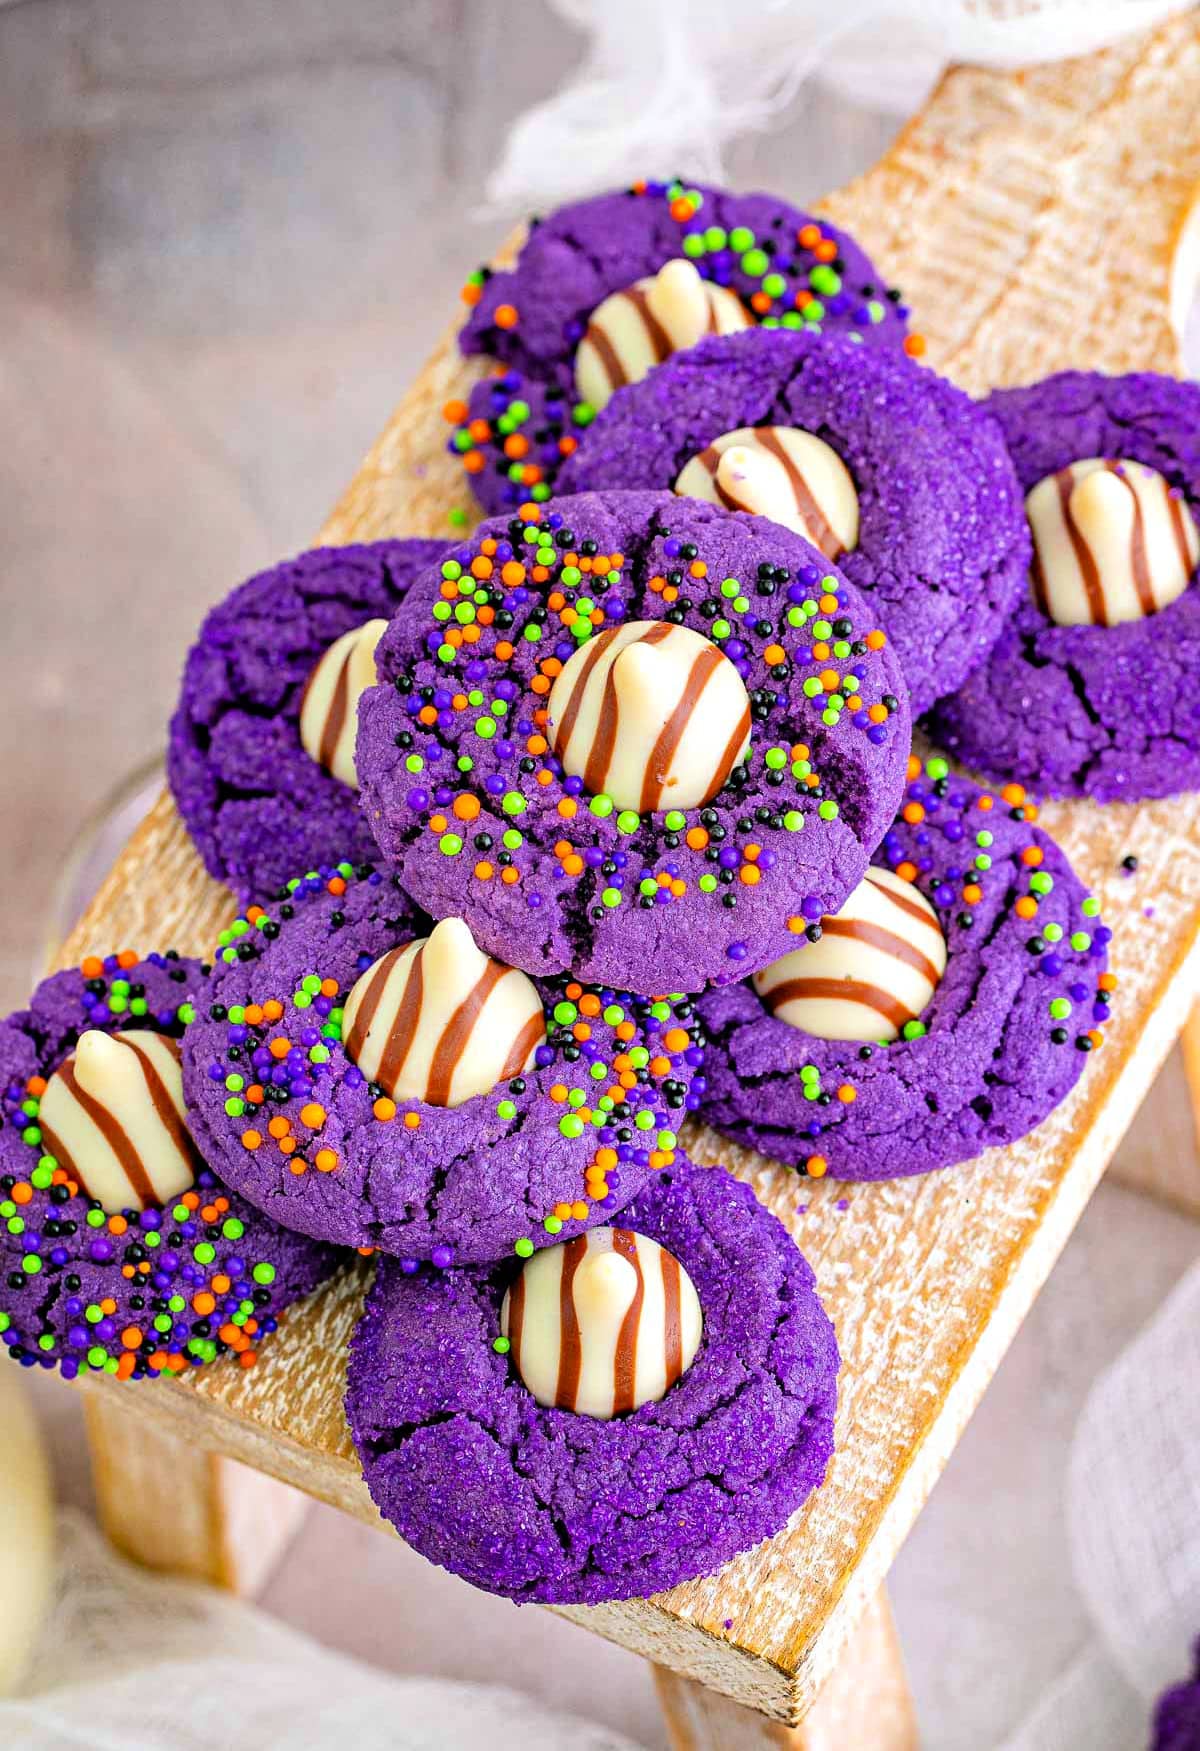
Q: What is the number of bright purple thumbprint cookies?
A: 9